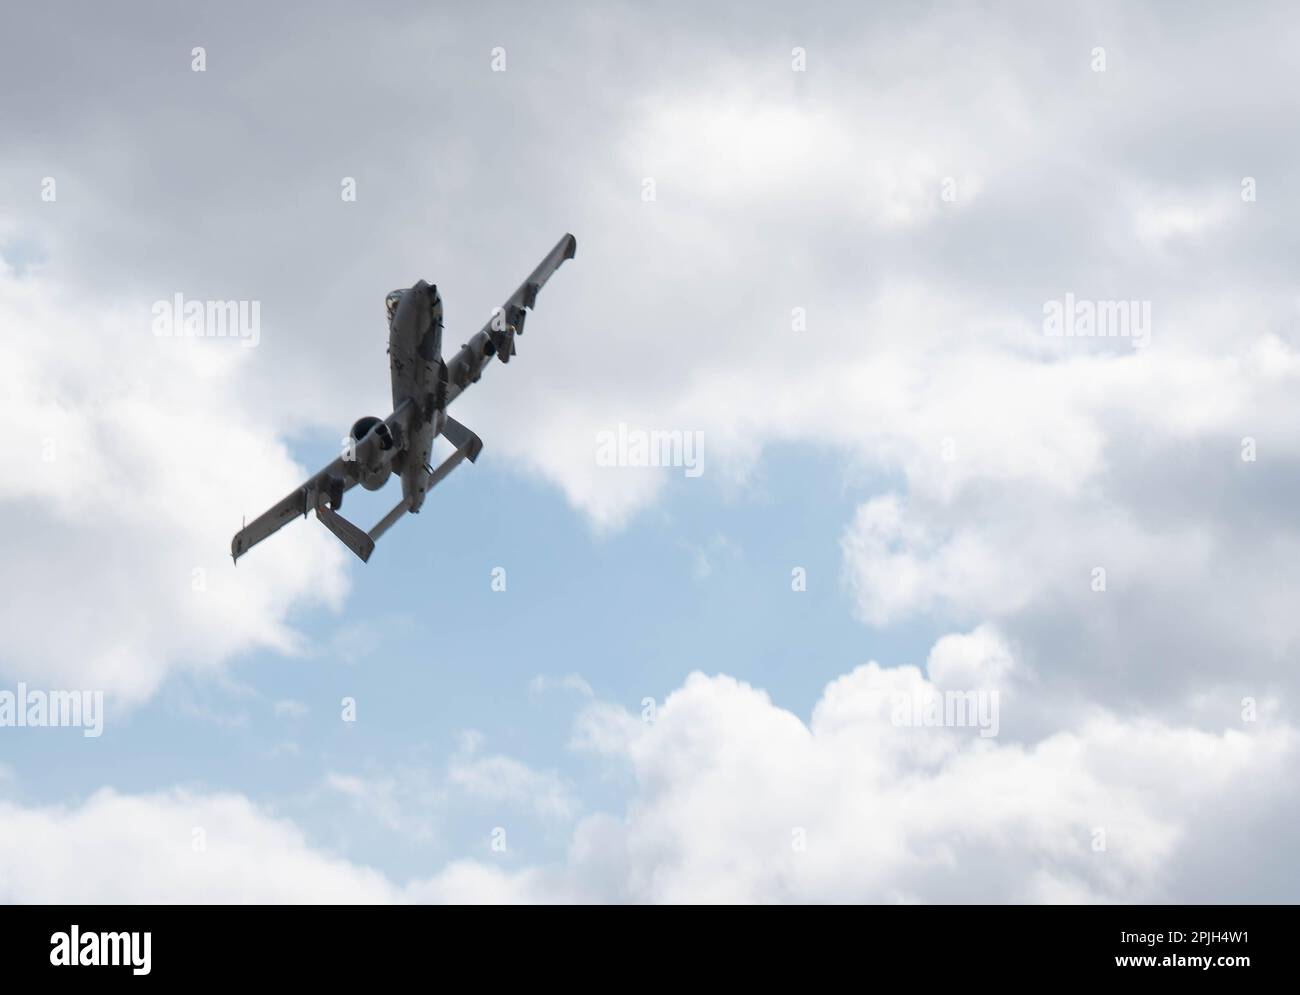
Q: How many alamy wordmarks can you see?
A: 6